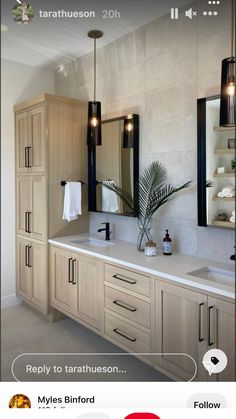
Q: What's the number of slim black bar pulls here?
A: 13